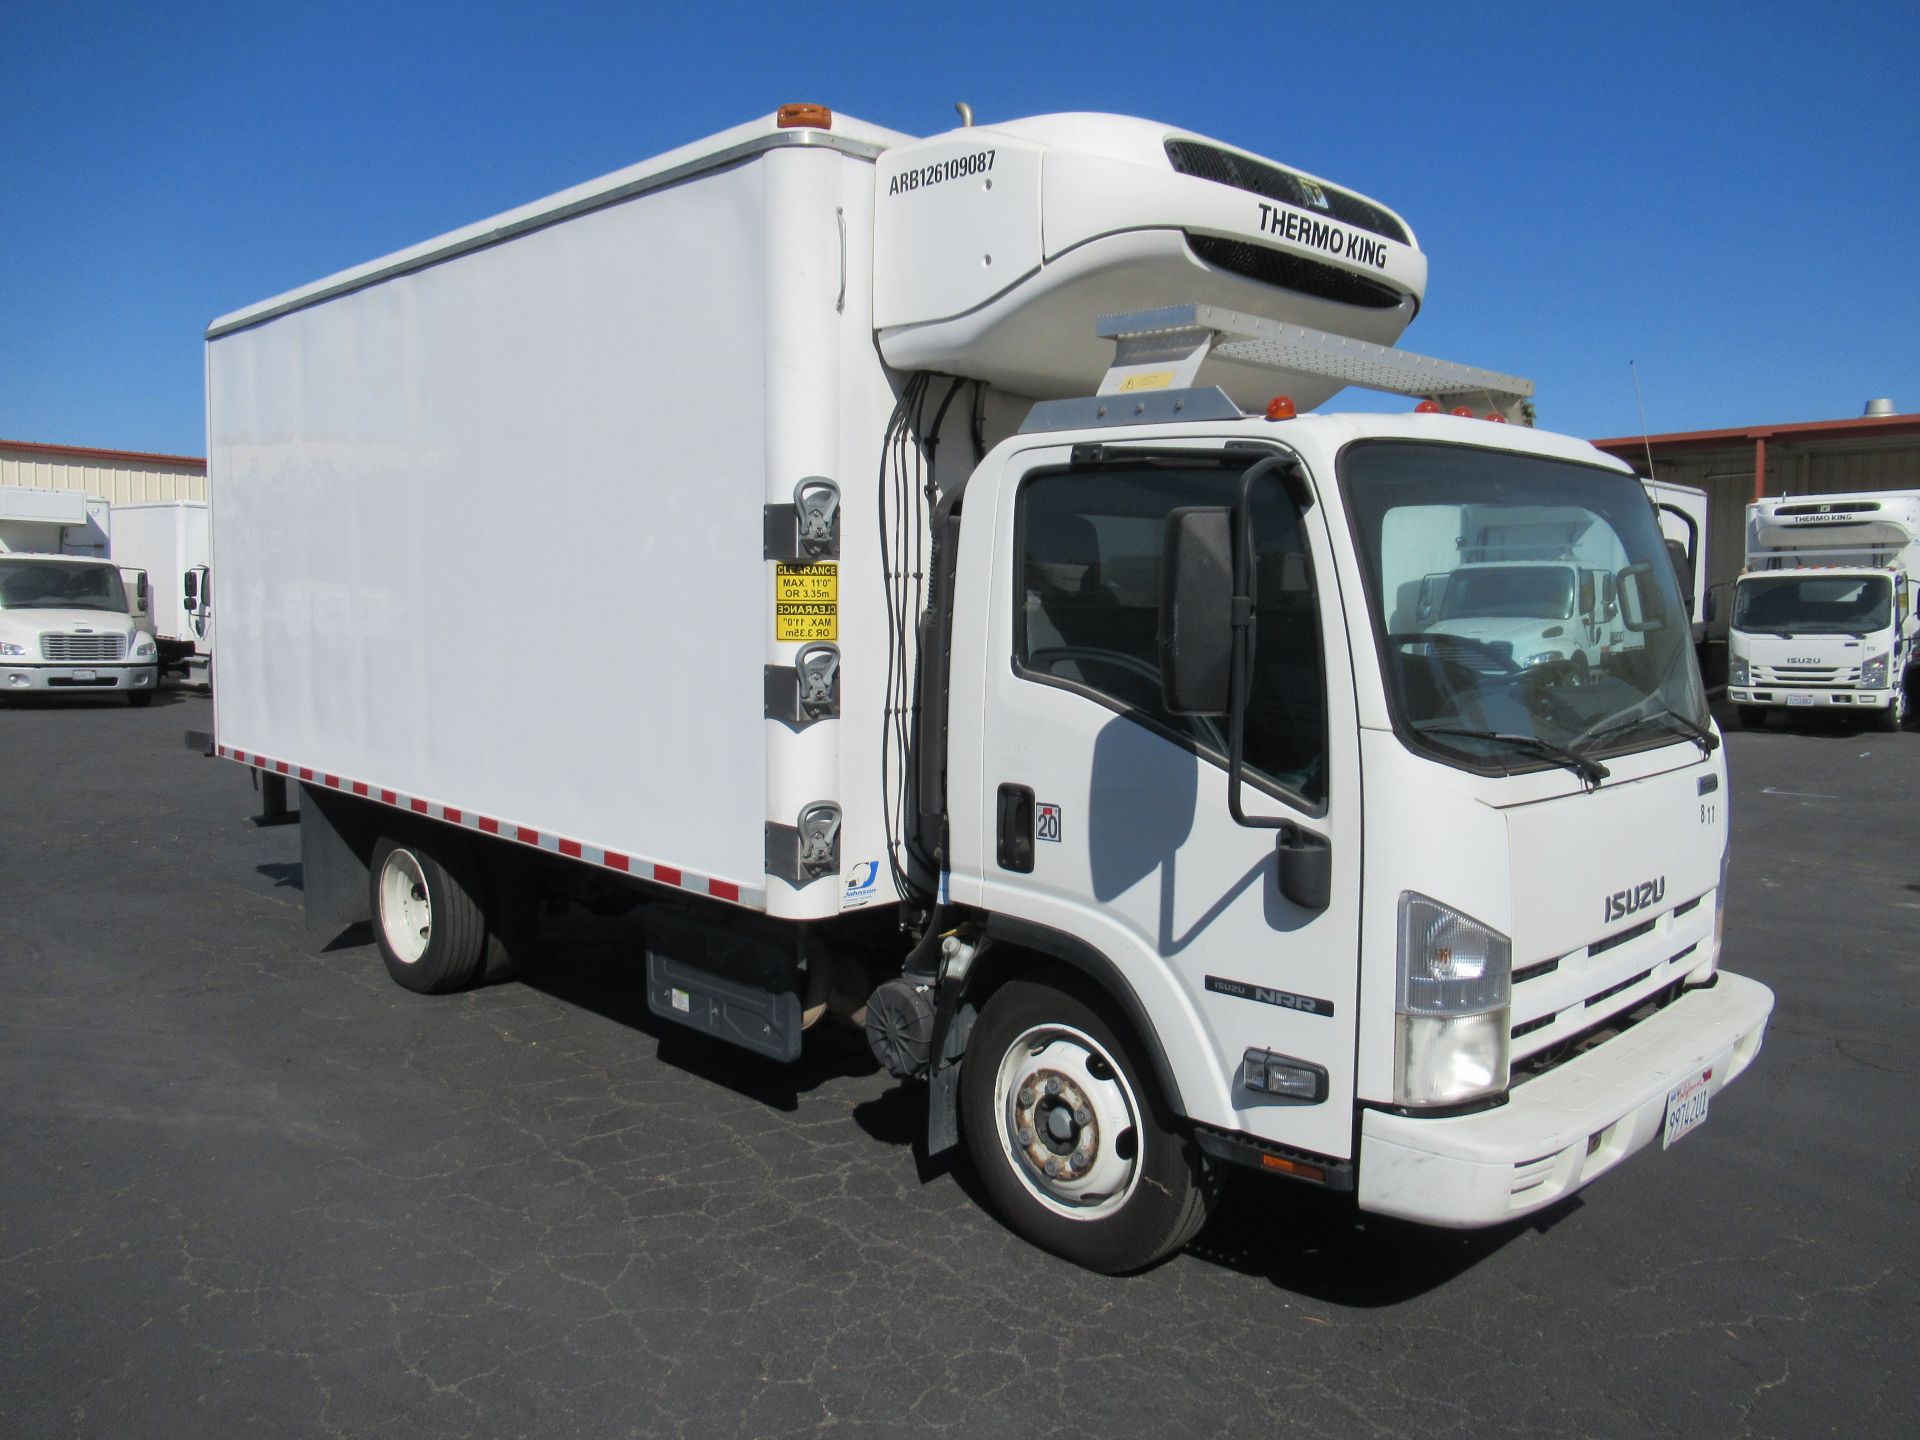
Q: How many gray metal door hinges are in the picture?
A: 3